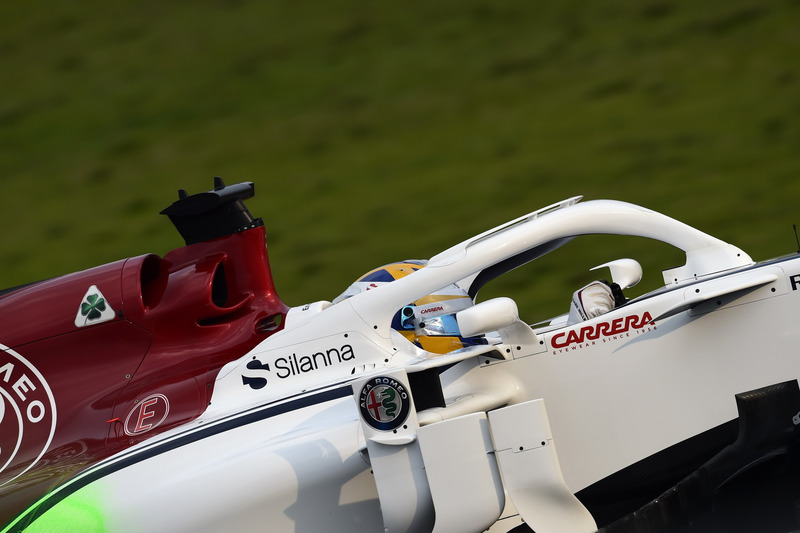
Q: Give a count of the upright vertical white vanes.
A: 3